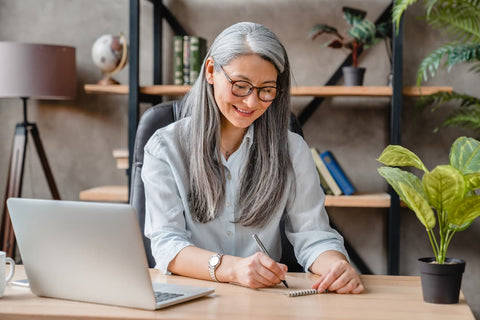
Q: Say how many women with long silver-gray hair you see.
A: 1